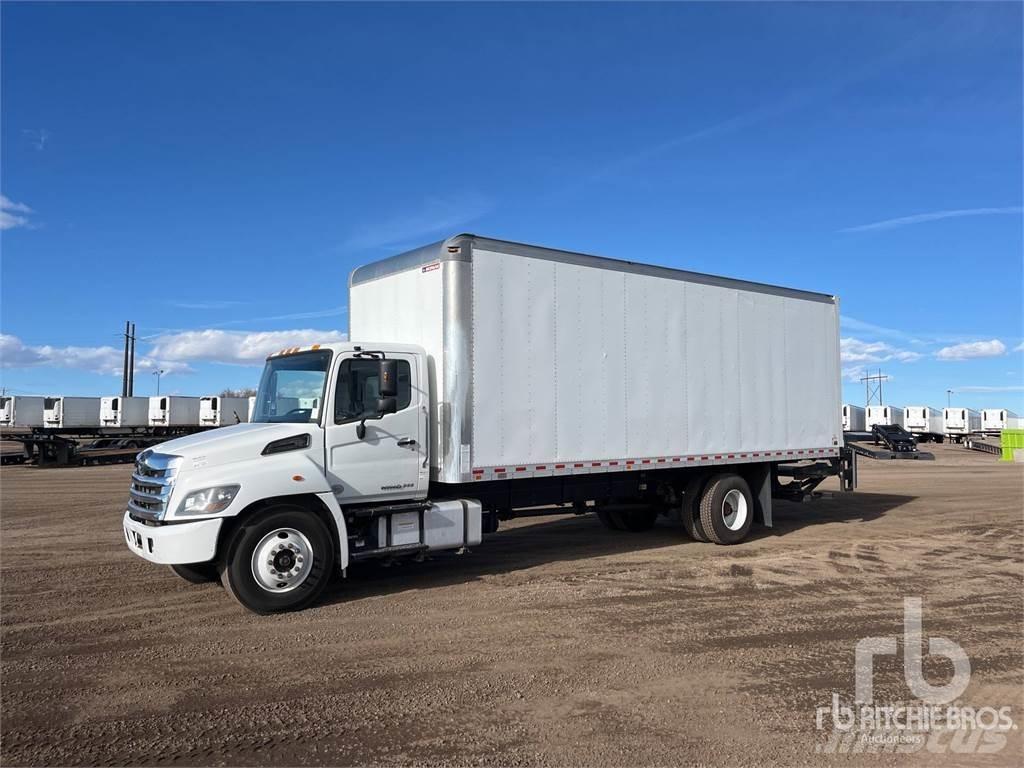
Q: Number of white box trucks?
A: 1